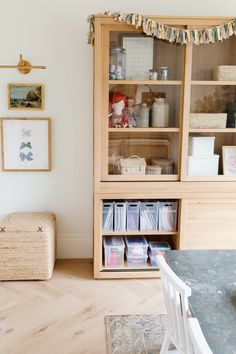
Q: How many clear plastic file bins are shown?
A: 5